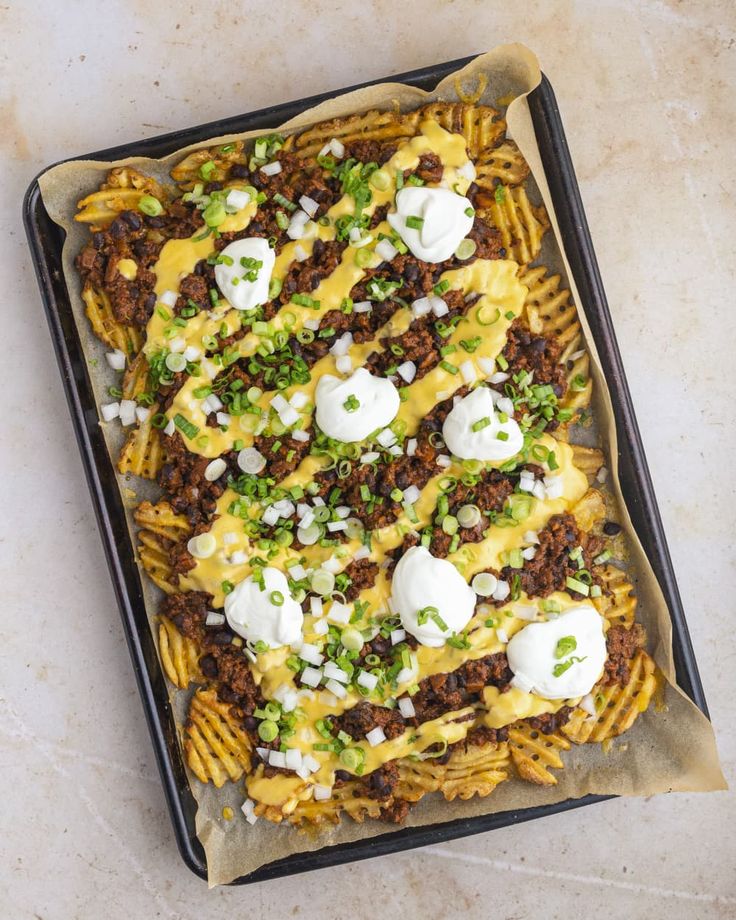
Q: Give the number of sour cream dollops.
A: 7